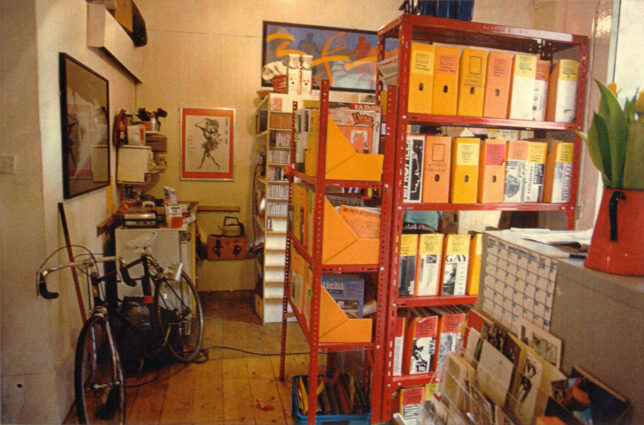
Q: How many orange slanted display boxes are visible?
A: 3